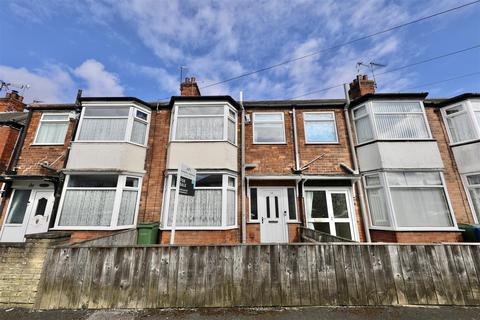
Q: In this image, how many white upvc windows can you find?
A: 11